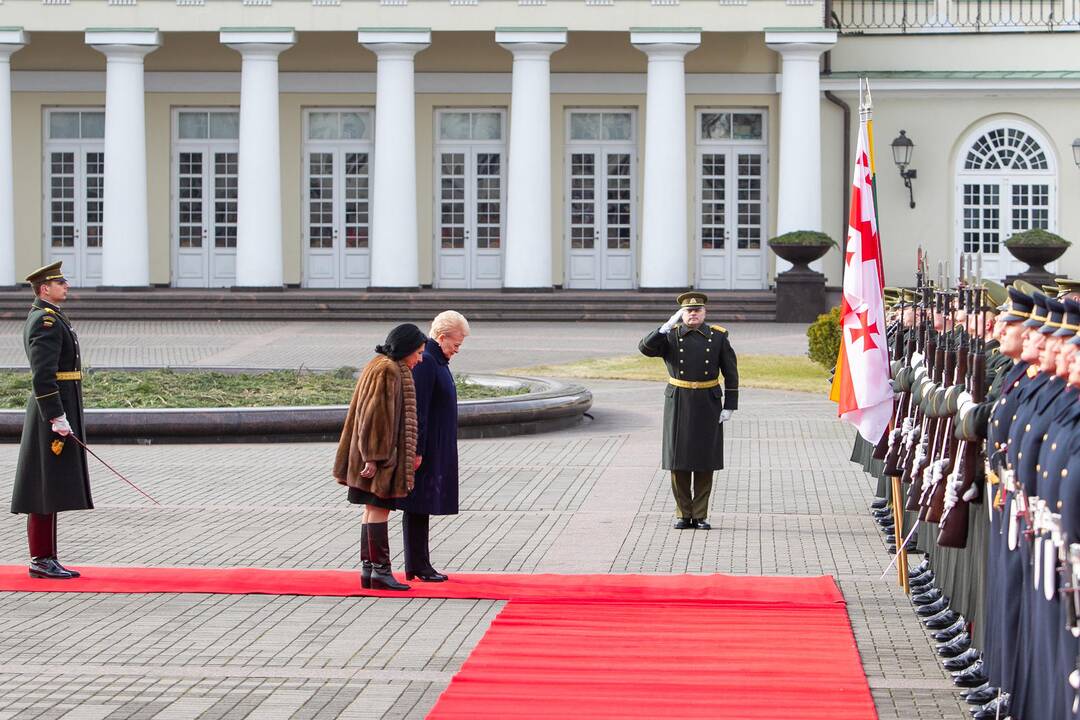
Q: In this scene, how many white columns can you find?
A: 7